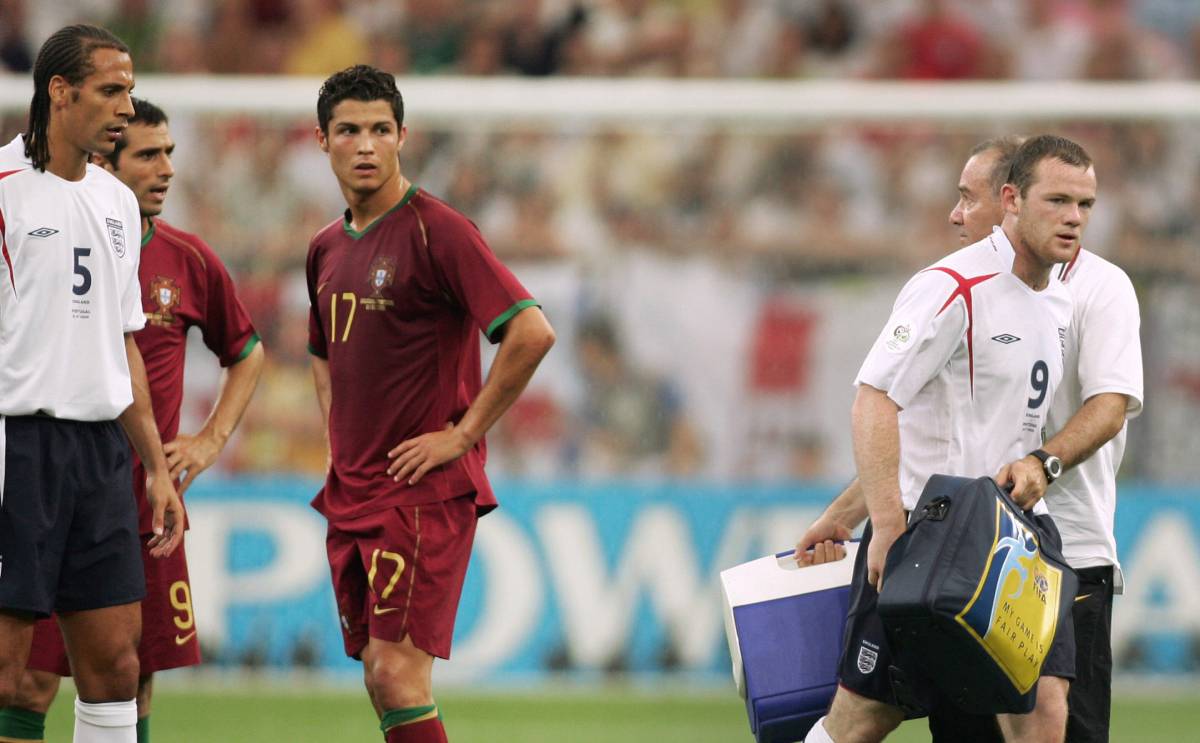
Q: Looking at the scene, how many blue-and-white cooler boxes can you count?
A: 1